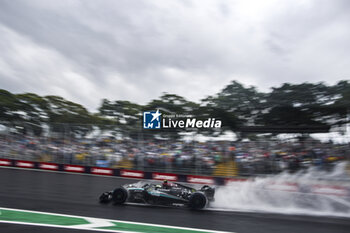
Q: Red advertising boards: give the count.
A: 11